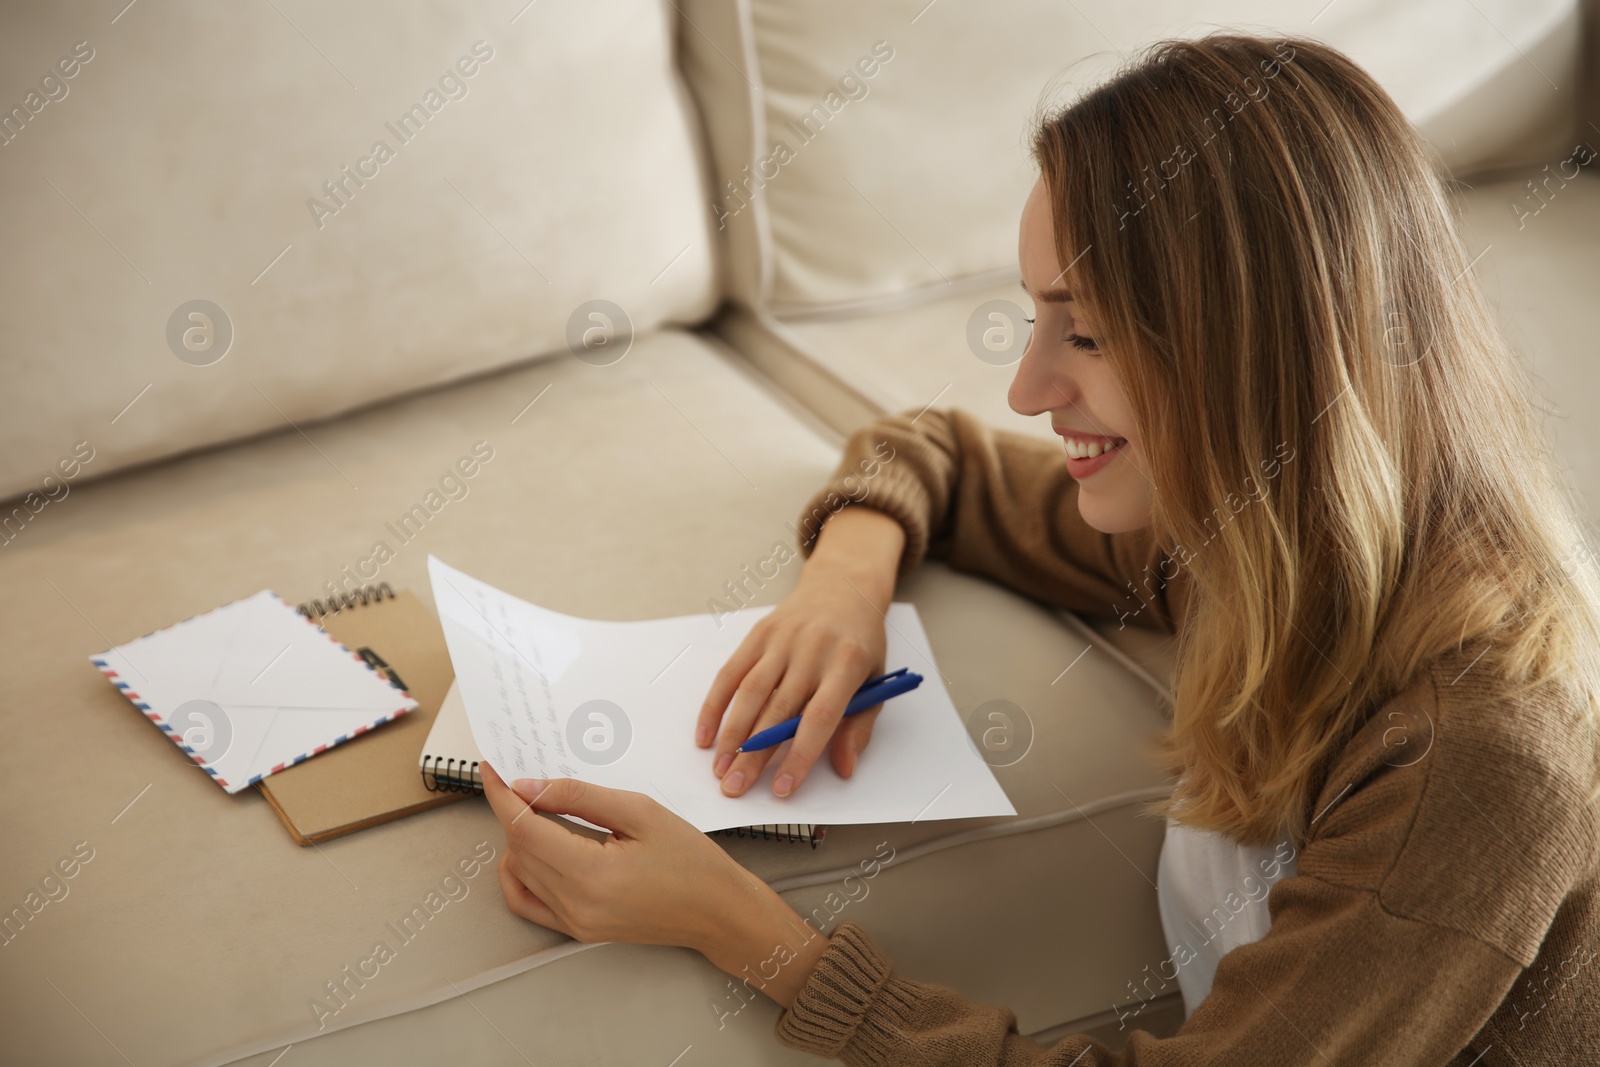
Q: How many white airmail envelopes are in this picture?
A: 1